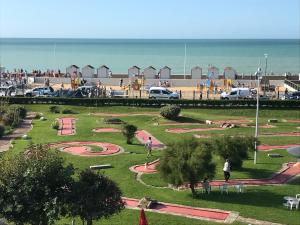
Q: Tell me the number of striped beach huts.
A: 0